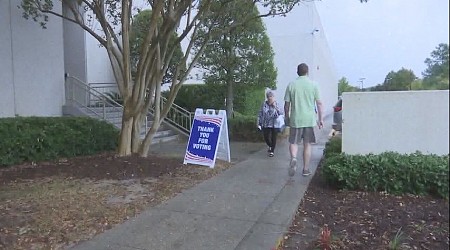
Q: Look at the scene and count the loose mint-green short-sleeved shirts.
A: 1